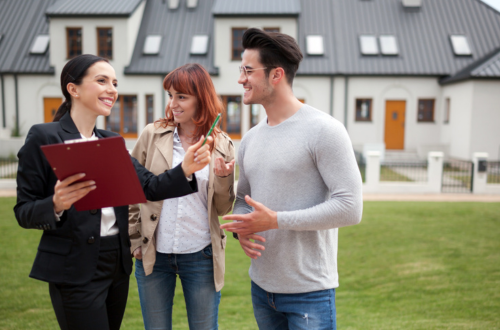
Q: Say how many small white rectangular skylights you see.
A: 7